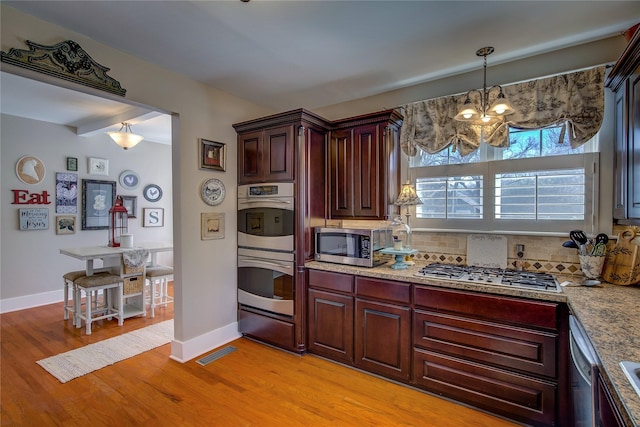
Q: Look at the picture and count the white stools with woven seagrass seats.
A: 0